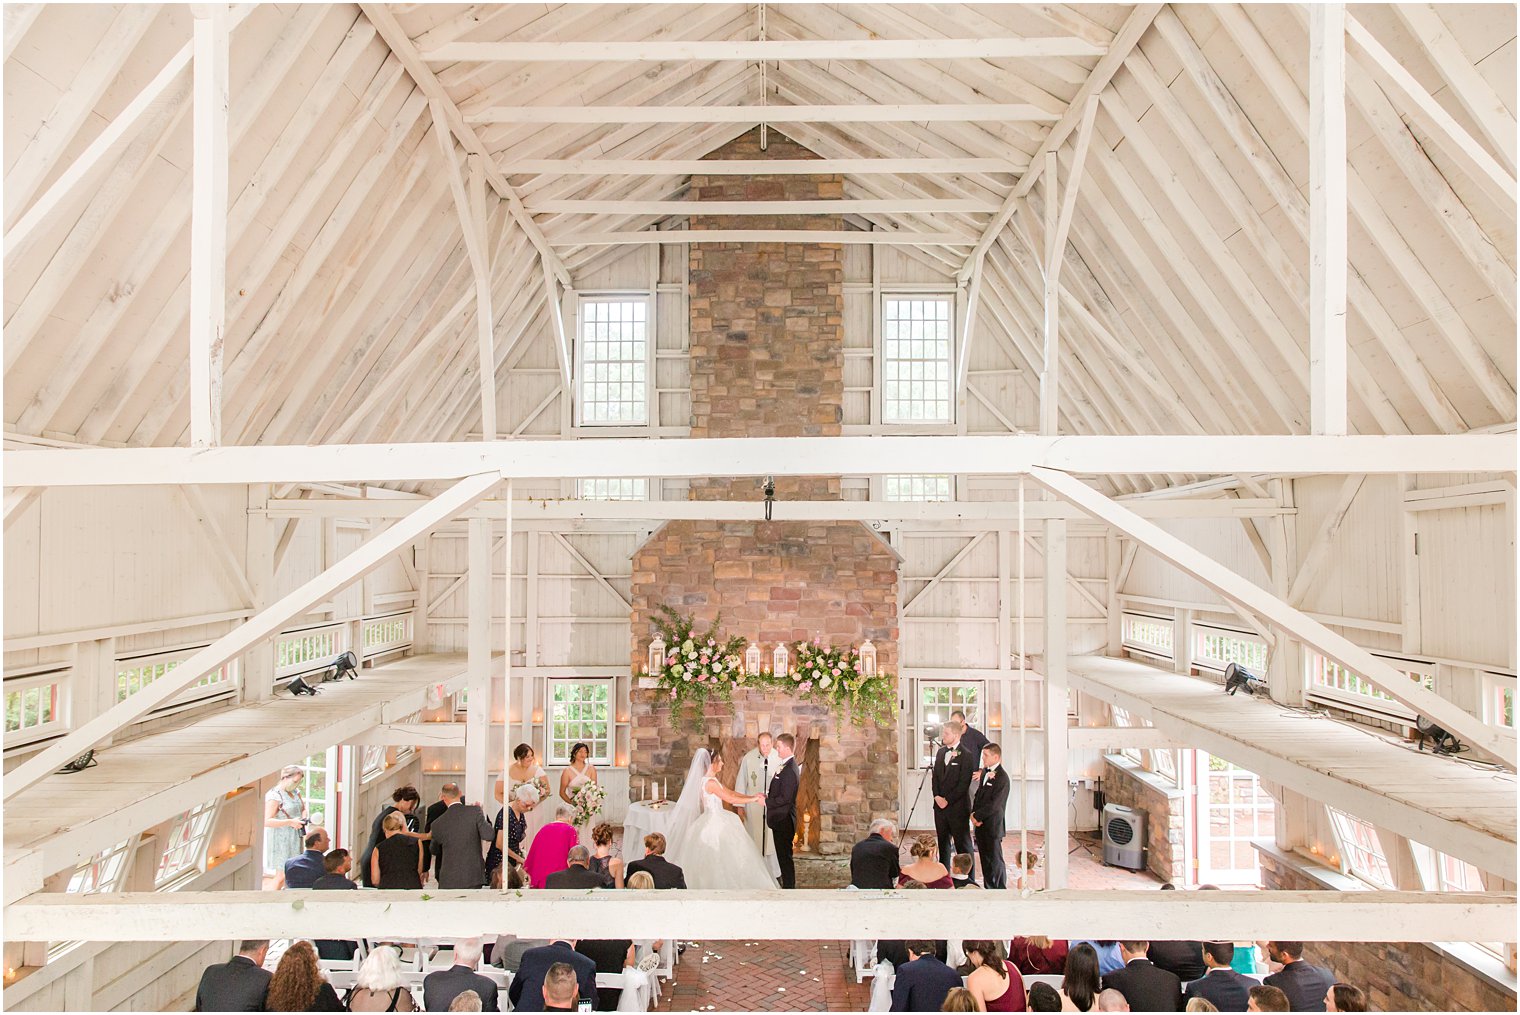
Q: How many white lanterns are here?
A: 4